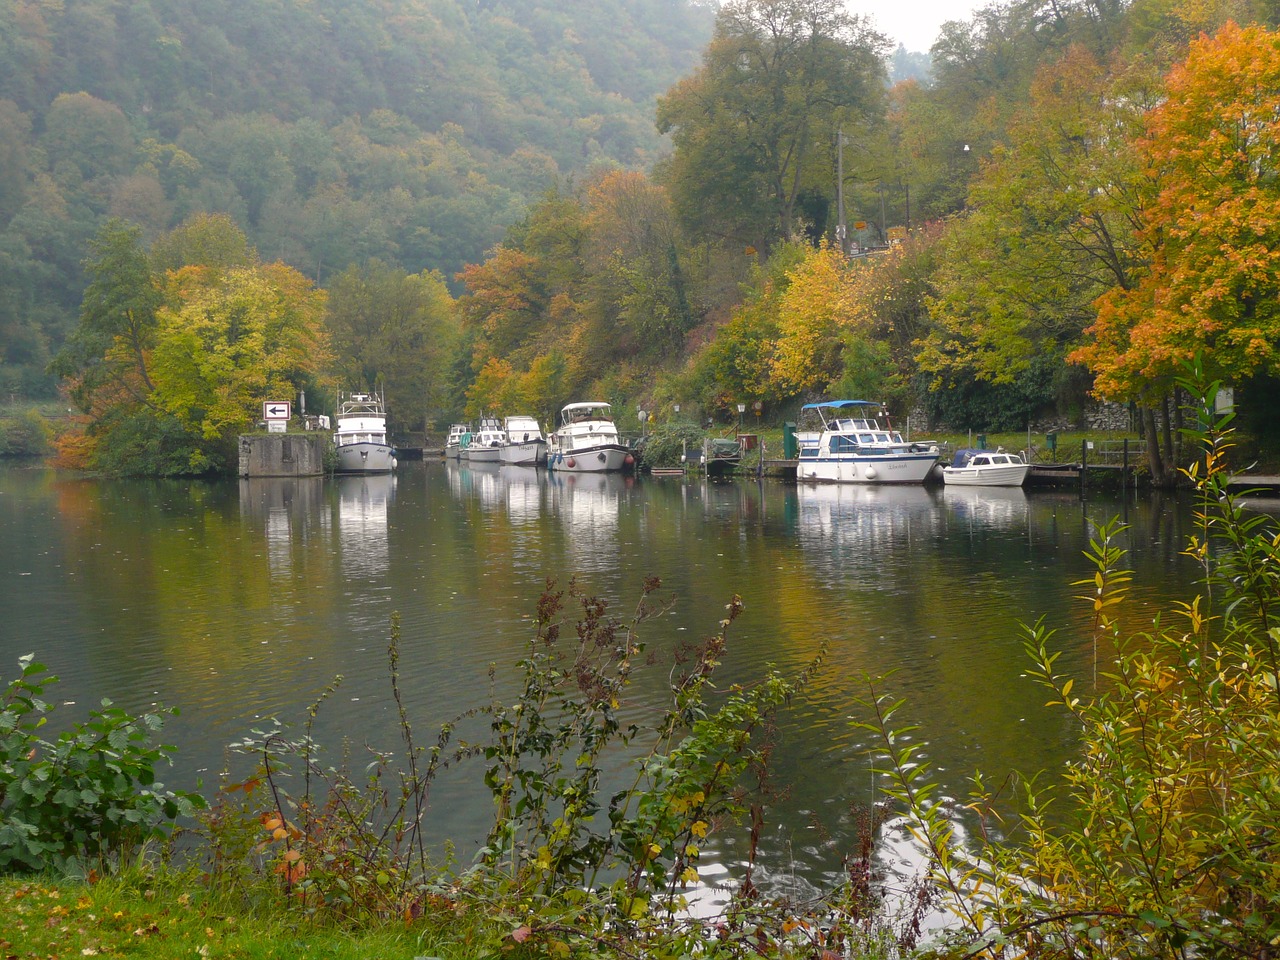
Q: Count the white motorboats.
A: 7